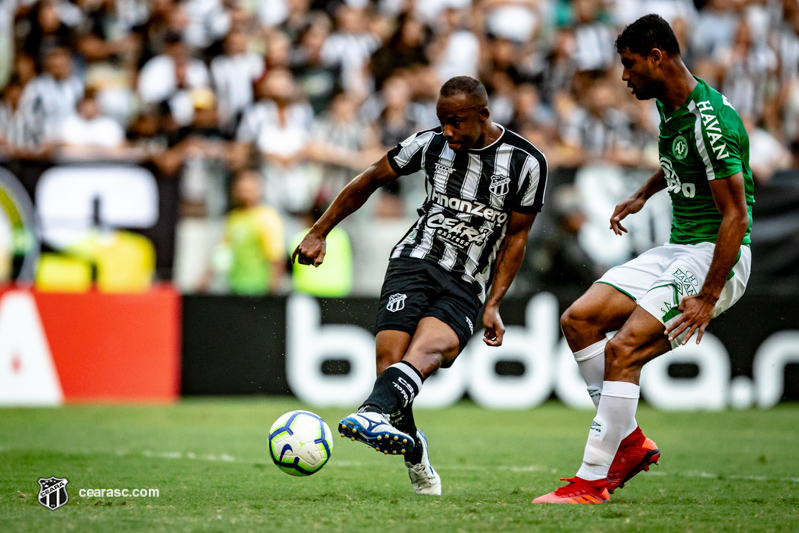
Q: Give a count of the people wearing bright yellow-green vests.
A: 2